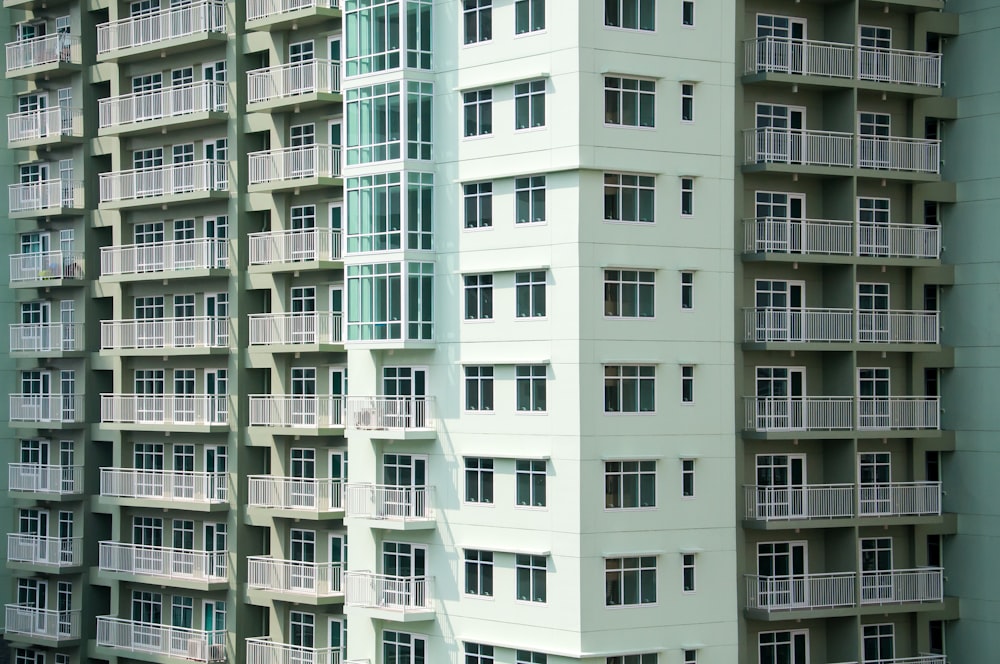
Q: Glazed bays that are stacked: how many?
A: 4